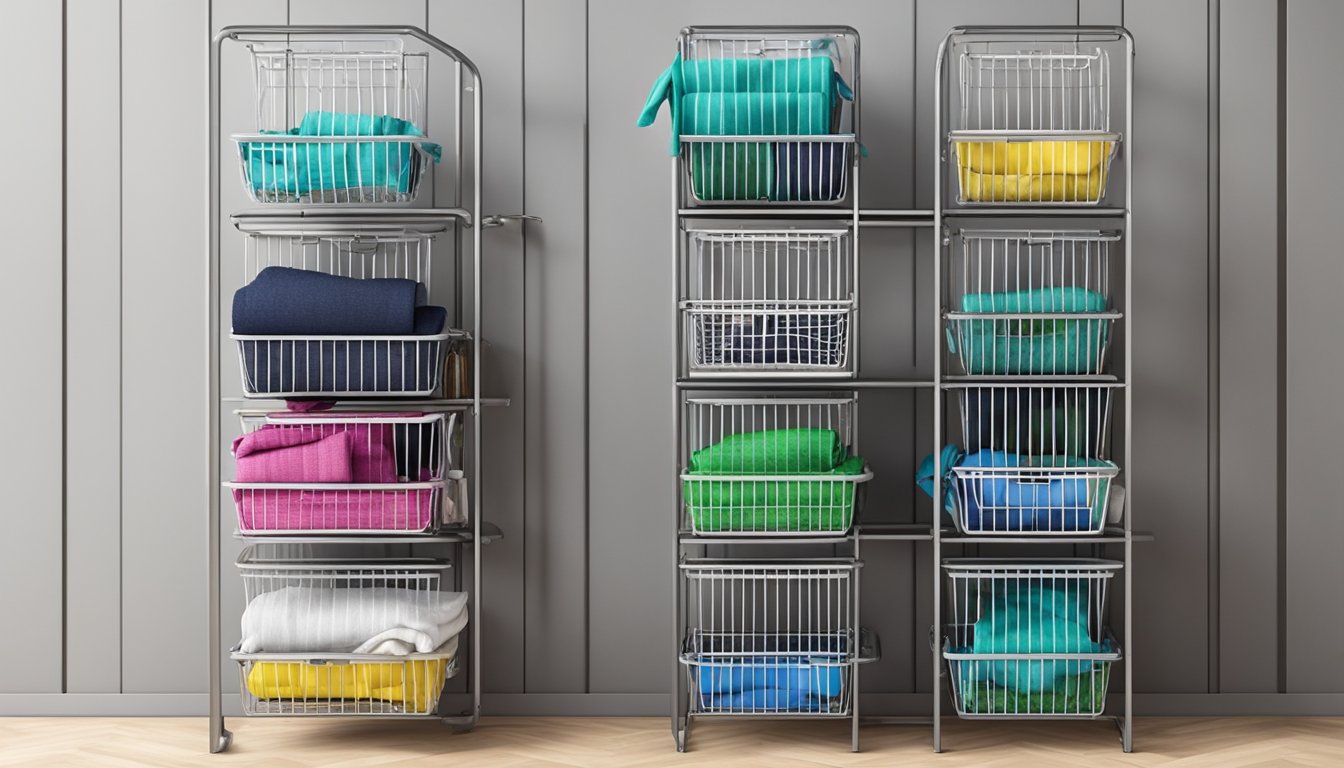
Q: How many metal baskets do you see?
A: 12